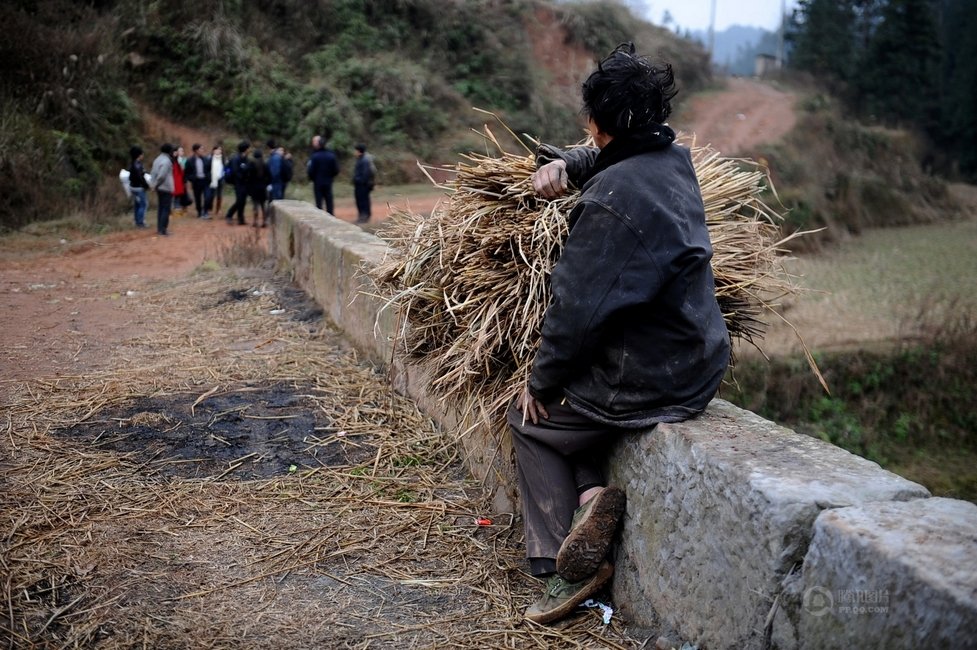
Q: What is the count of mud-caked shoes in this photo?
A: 2